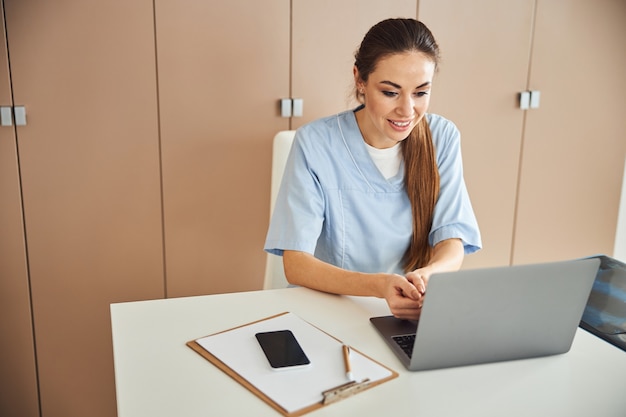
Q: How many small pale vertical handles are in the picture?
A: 6